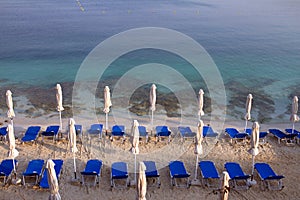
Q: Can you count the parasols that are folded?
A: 15